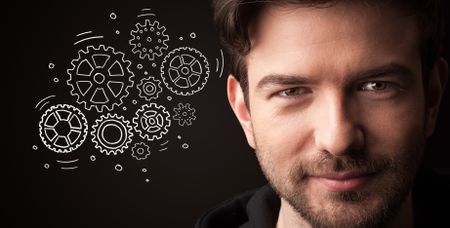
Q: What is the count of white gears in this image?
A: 9